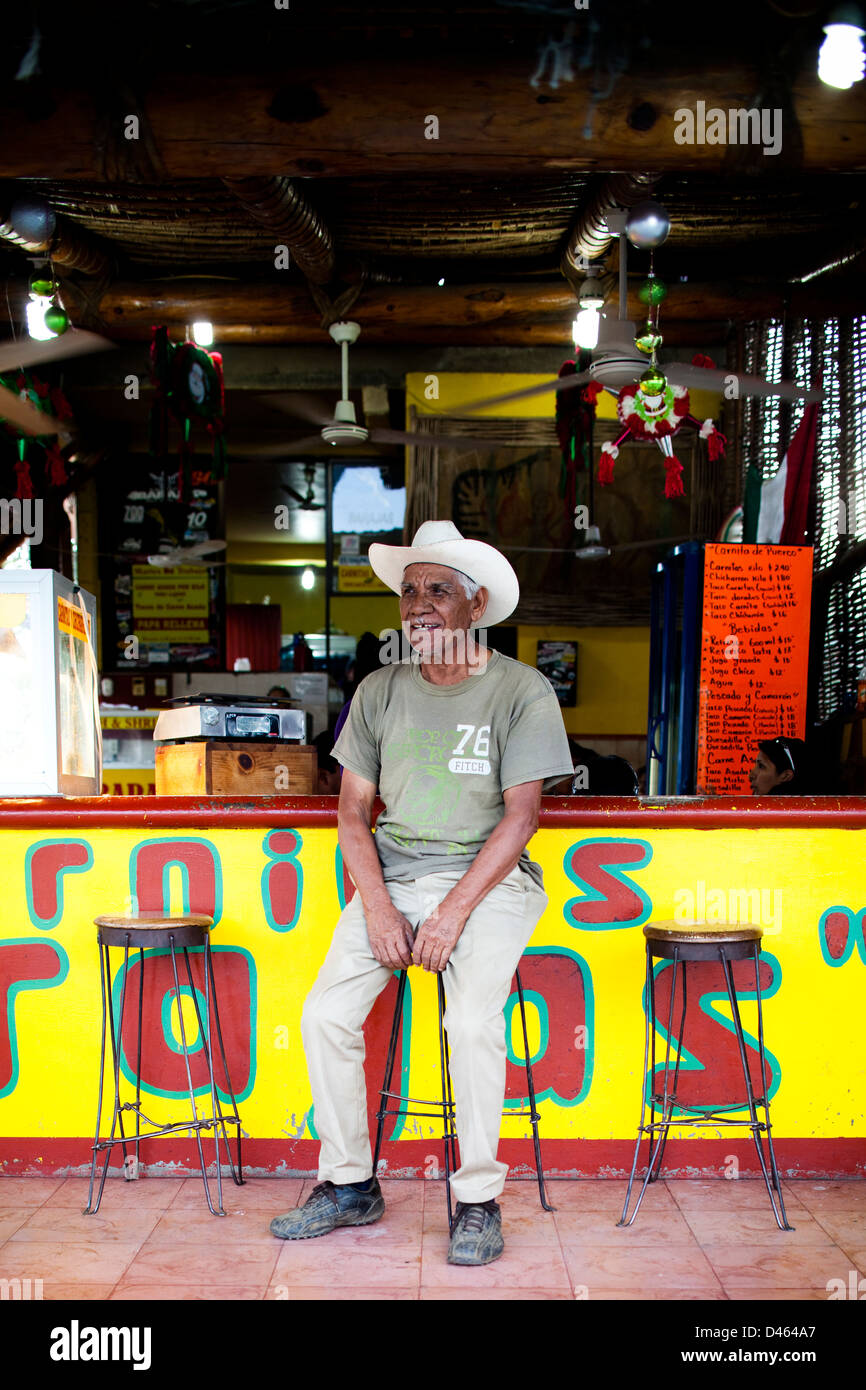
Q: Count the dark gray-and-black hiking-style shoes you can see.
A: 2